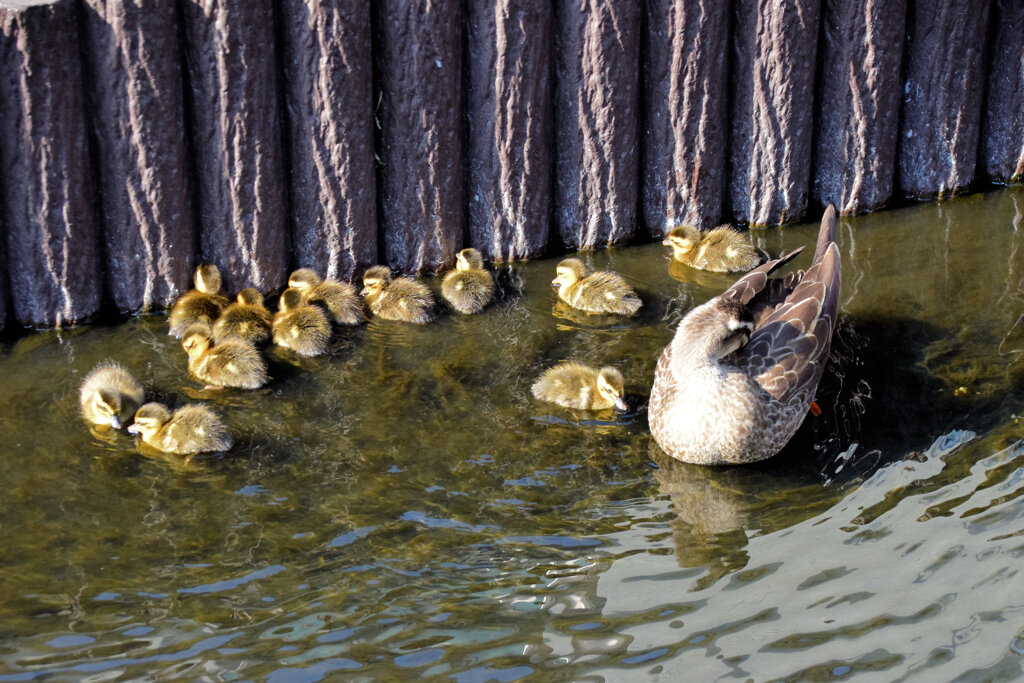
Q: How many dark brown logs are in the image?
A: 12